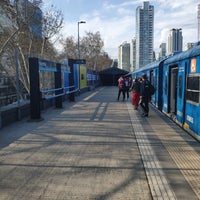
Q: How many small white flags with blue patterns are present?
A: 0